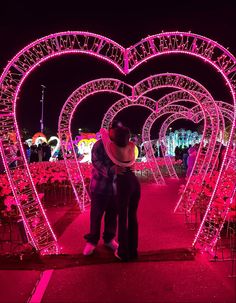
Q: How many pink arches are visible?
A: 5